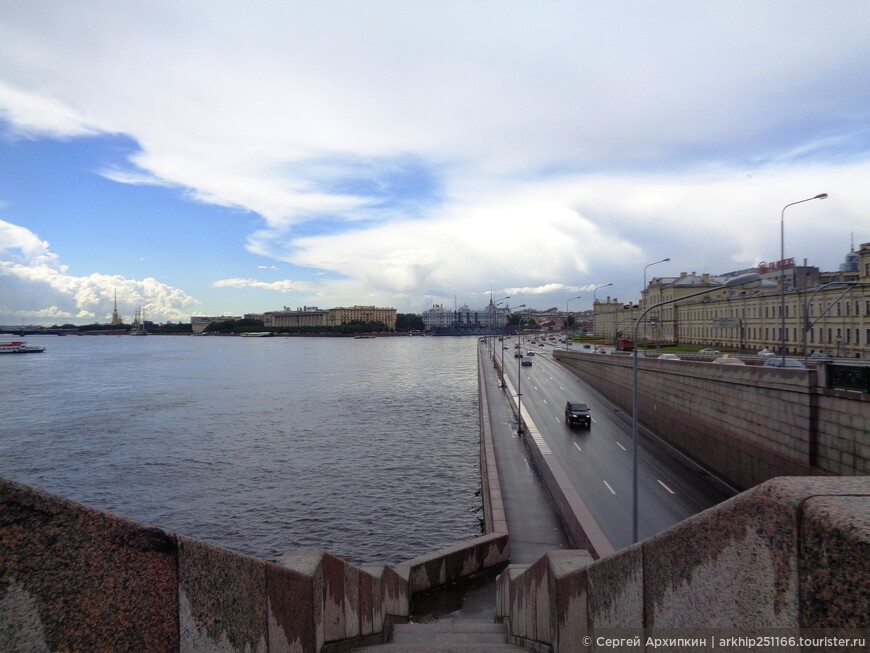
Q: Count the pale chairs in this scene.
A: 0